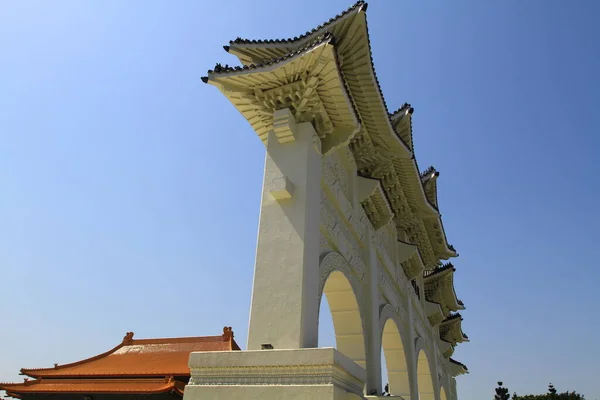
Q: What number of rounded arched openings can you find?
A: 4